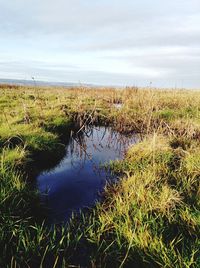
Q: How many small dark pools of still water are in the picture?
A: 1